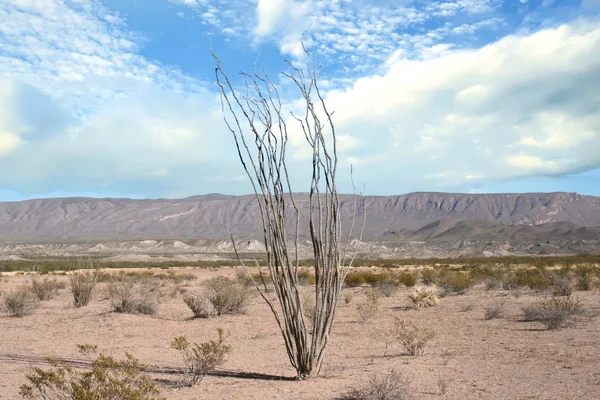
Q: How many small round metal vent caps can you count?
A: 0